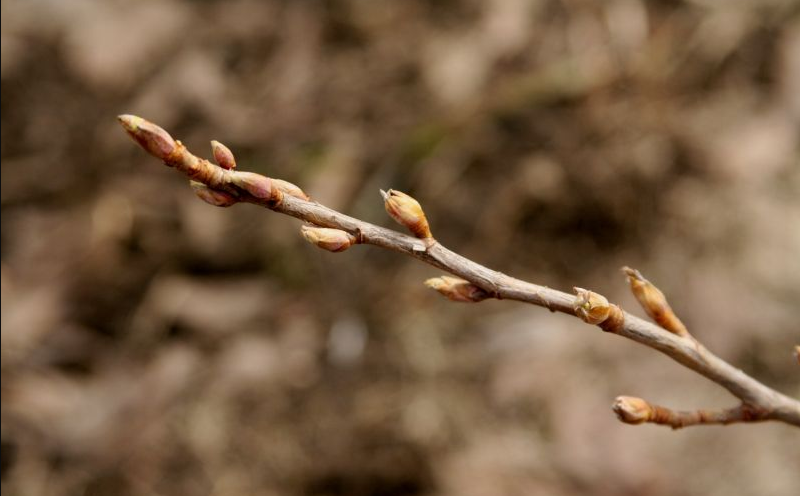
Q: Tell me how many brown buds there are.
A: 11